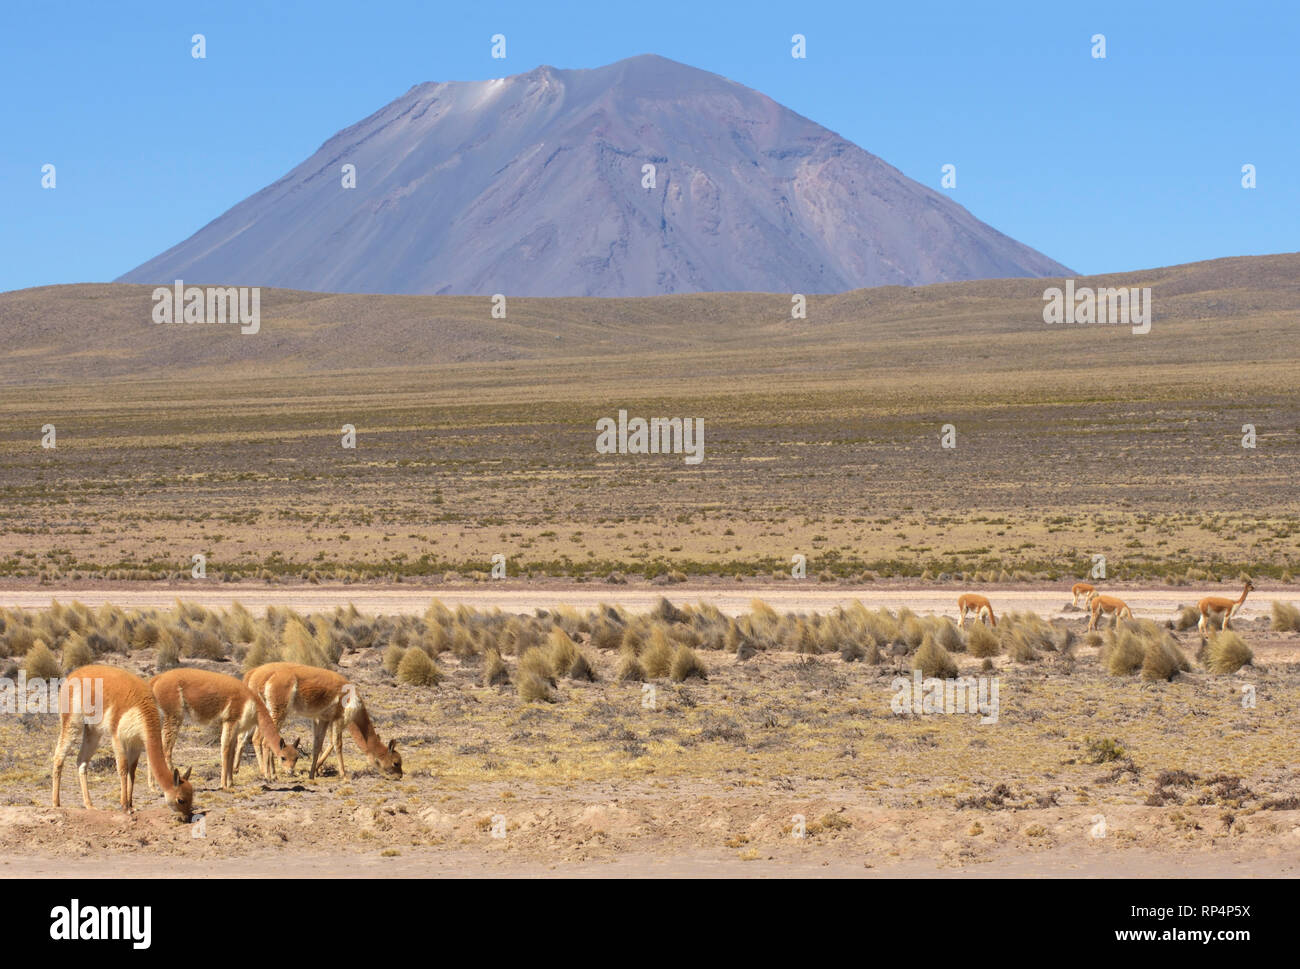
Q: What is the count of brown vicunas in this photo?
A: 7